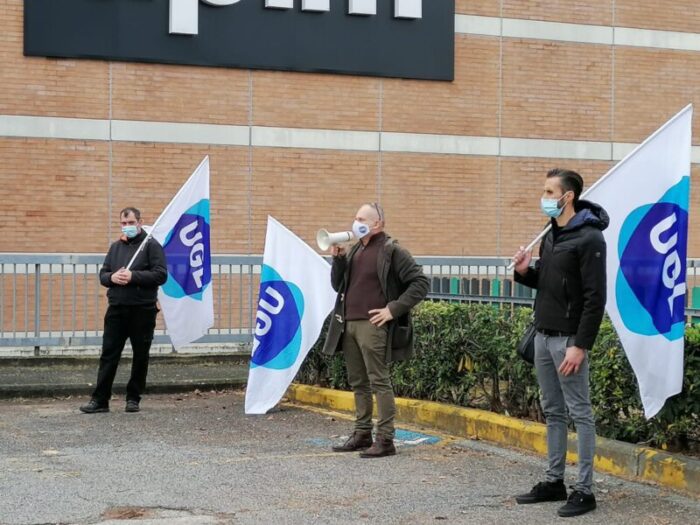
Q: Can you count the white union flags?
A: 3